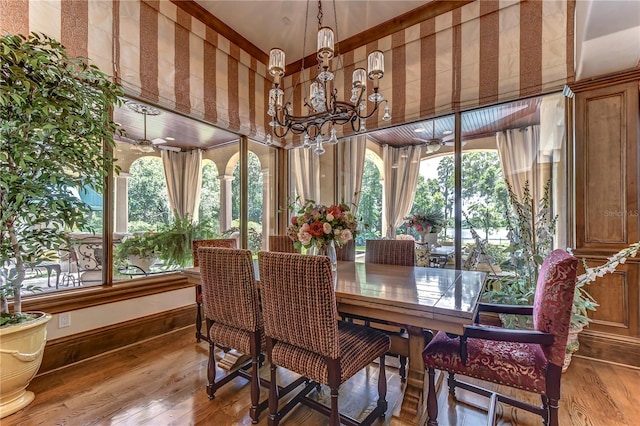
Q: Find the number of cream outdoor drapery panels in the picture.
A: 5